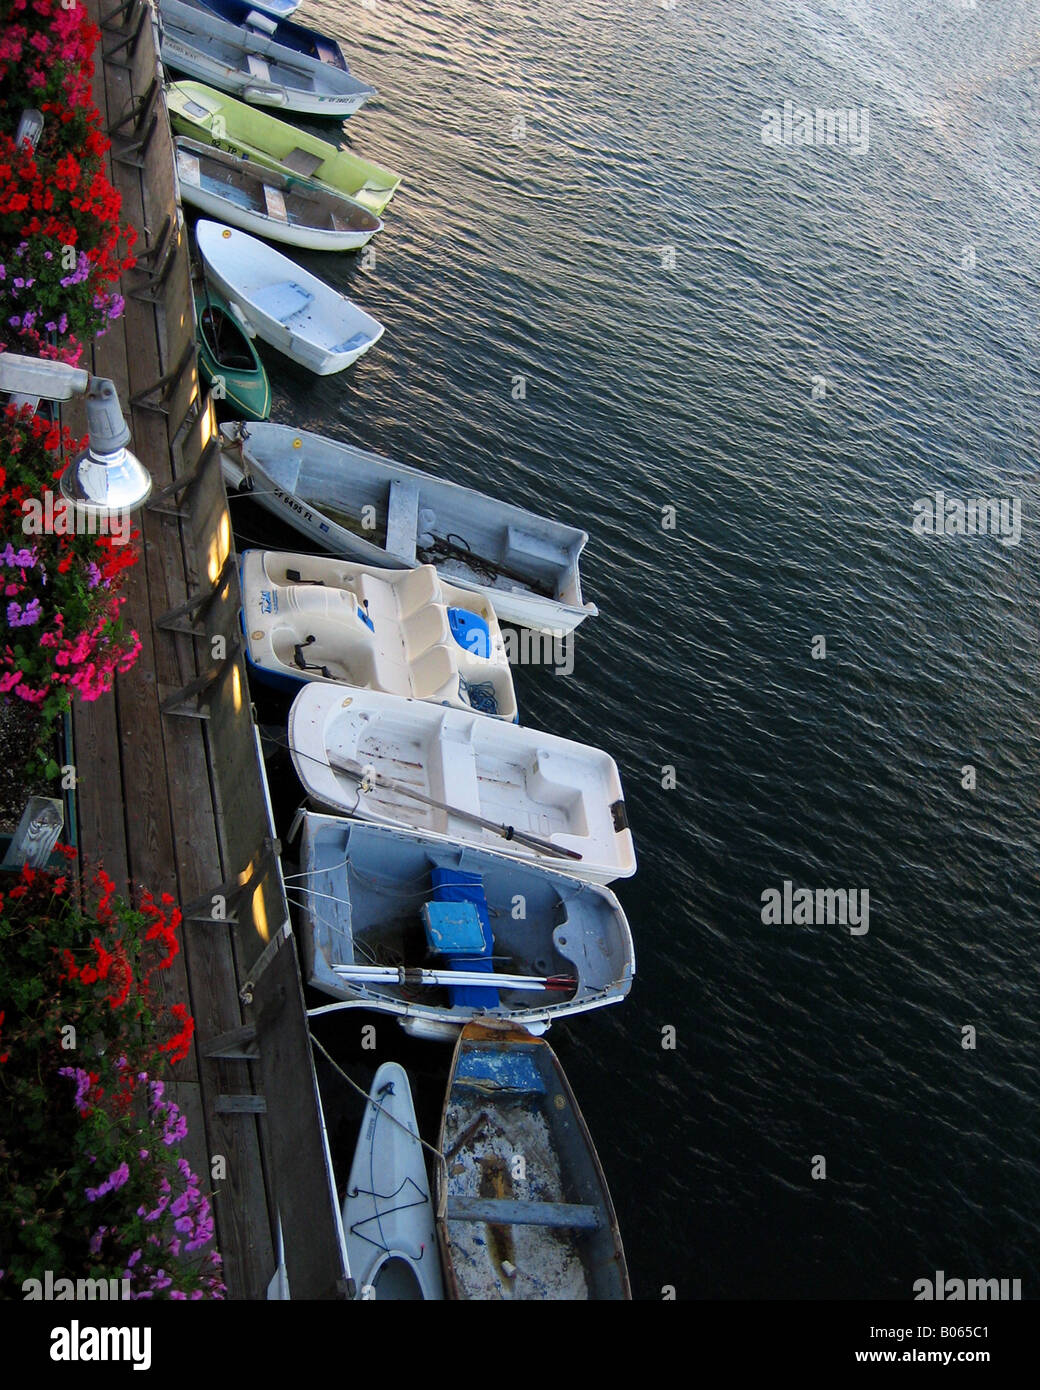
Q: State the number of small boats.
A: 13